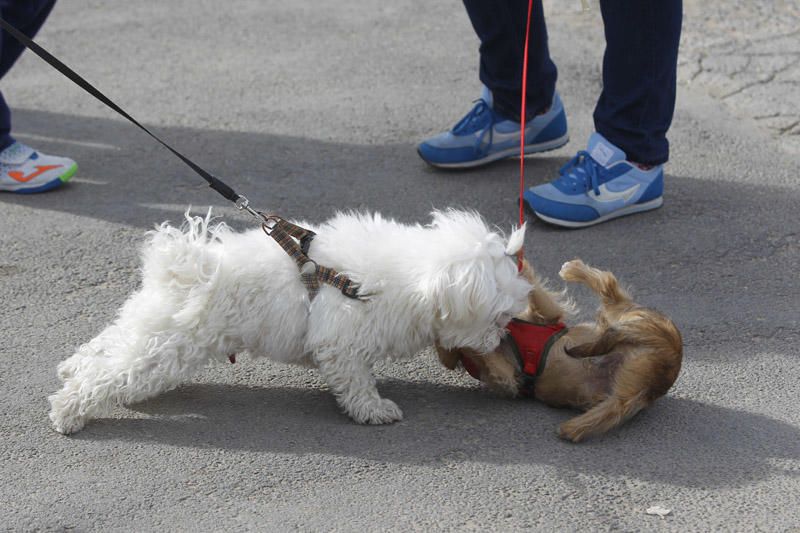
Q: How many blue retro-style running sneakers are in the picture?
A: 2